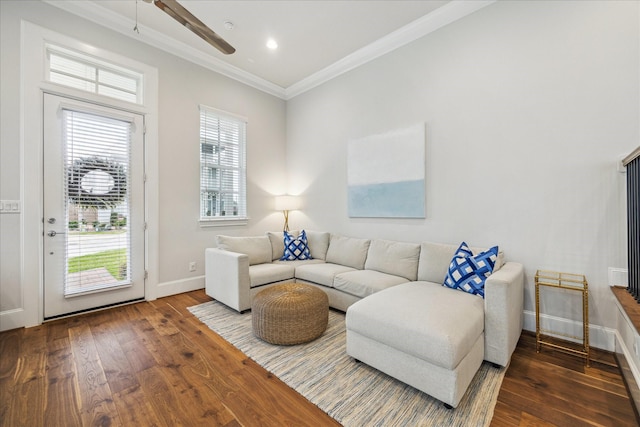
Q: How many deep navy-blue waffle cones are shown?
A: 0